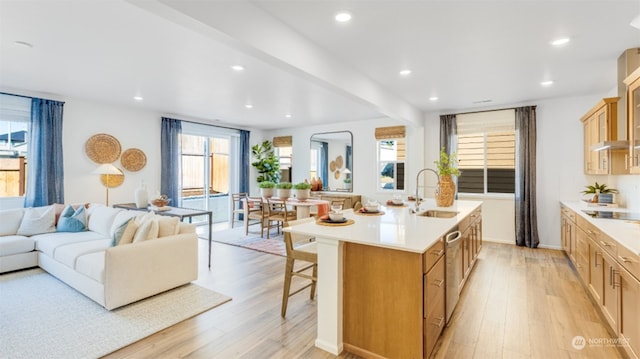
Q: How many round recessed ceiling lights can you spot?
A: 9